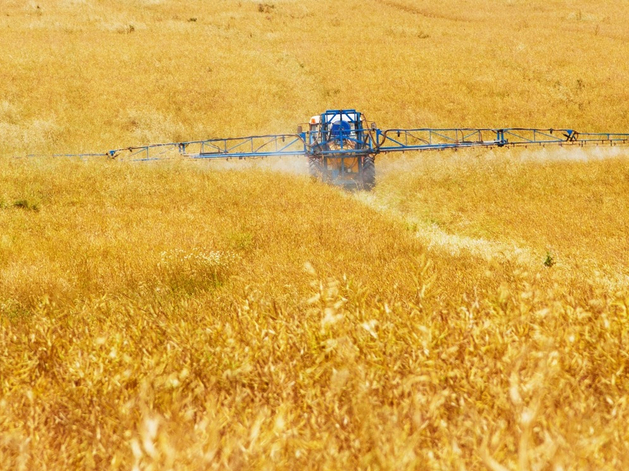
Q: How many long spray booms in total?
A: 2